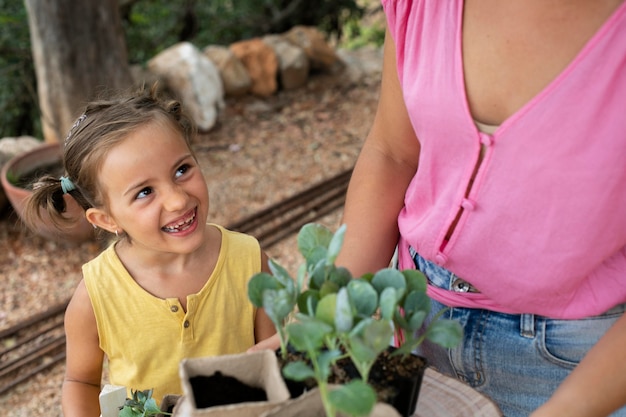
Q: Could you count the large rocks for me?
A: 5